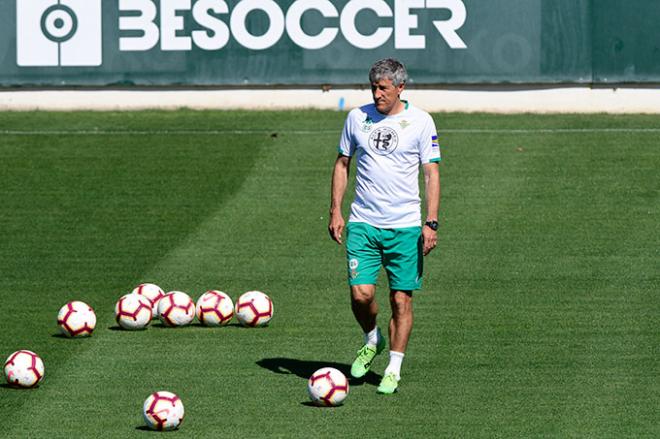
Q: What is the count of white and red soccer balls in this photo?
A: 9